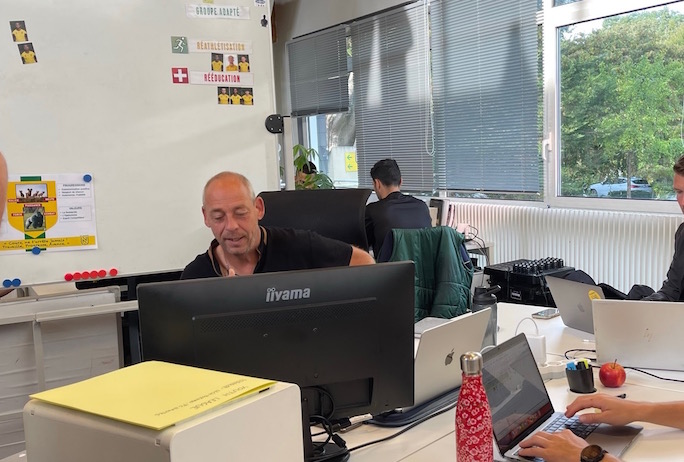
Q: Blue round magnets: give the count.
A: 4